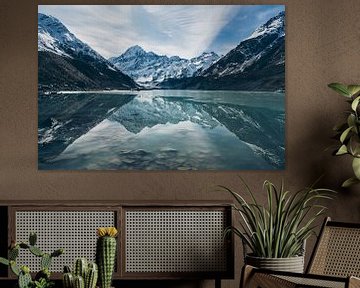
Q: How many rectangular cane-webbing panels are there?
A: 2